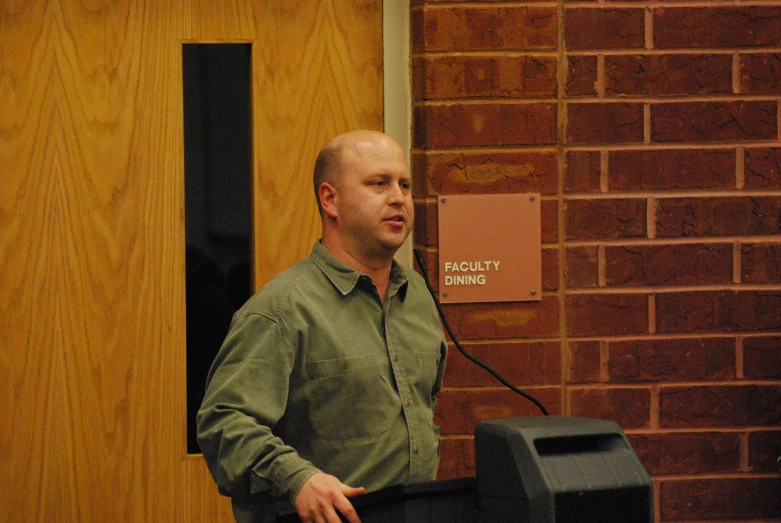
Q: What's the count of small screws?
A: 4